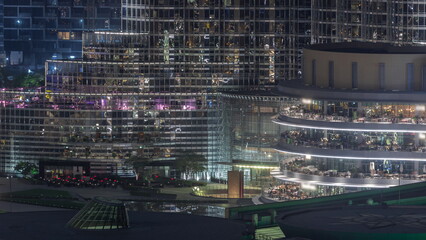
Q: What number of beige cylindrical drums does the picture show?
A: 1